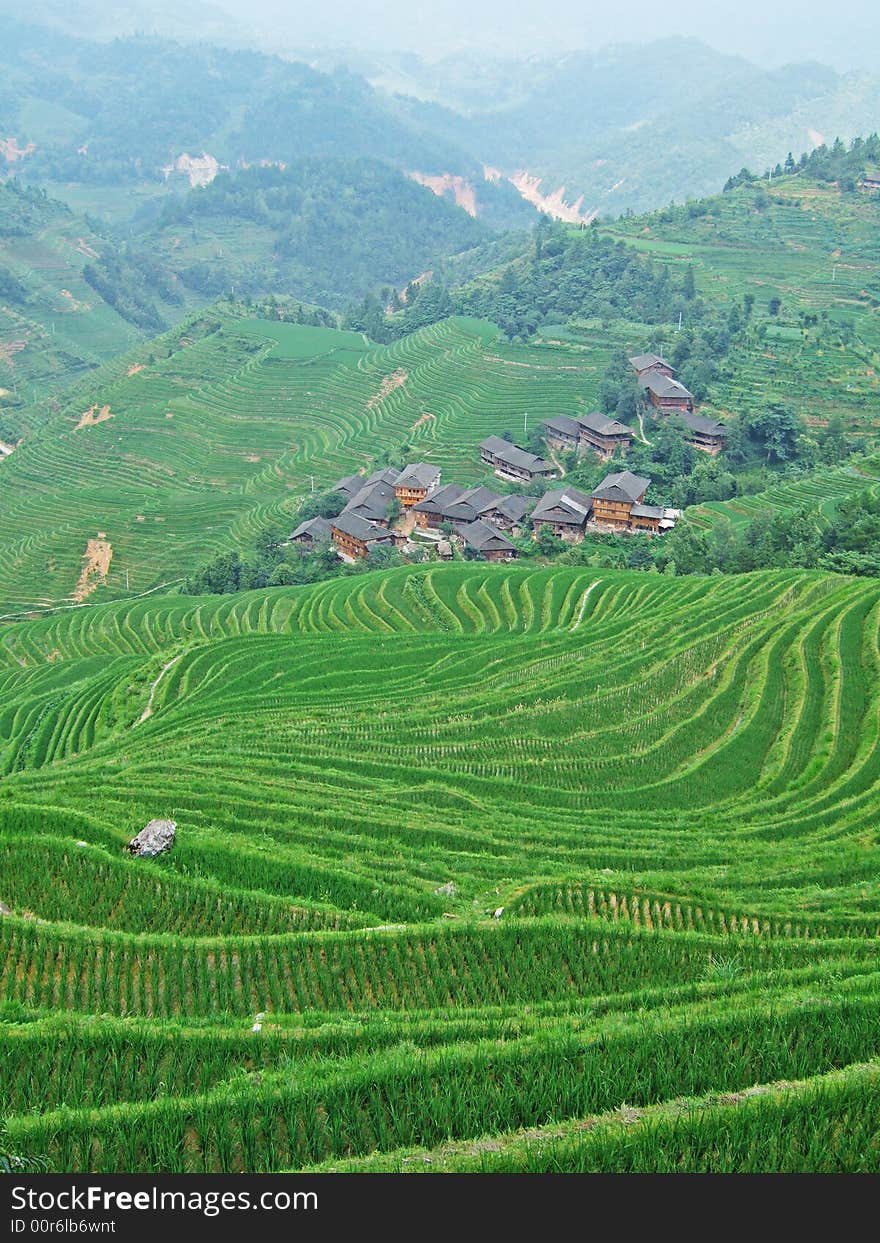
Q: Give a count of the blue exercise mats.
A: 0